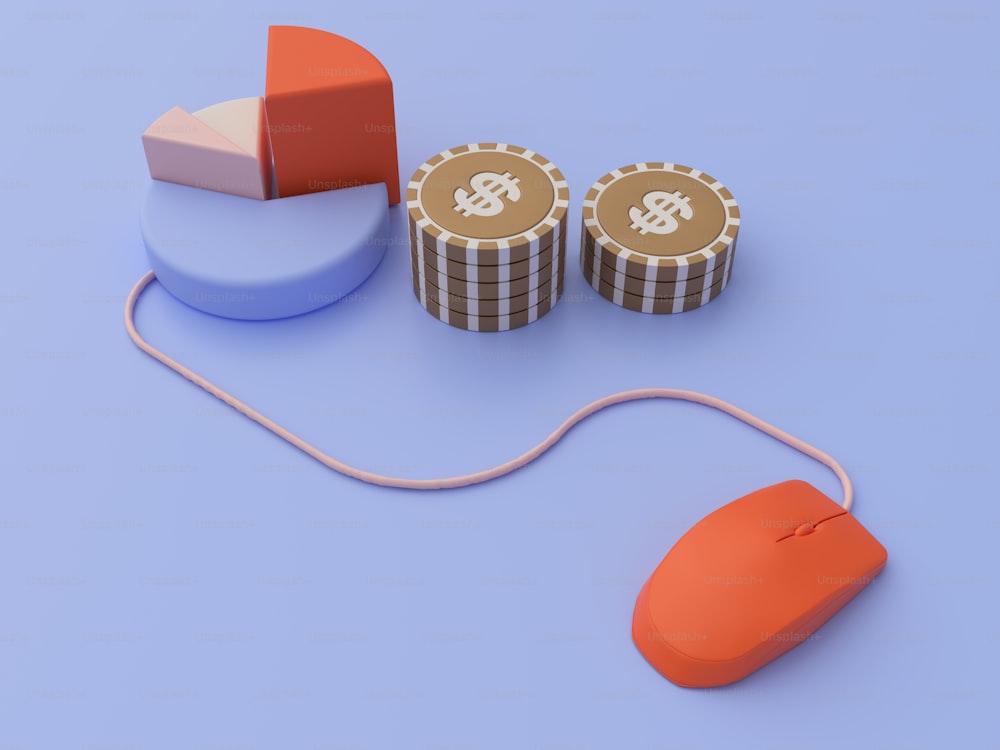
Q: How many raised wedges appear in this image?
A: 3